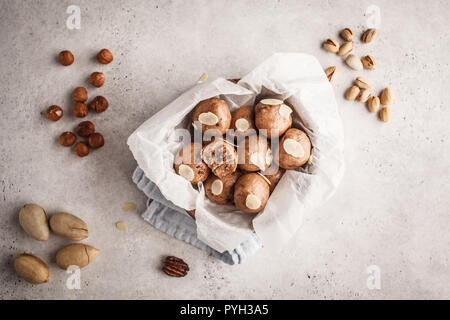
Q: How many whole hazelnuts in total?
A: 11